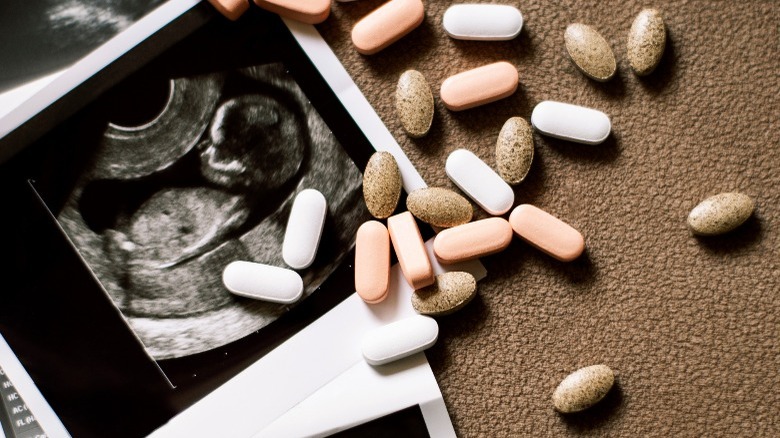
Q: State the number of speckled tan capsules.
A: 9